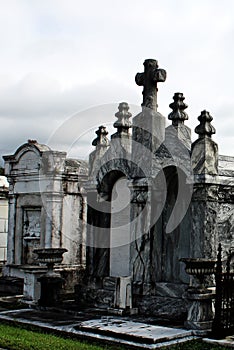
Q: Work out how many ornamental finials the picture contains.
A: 4